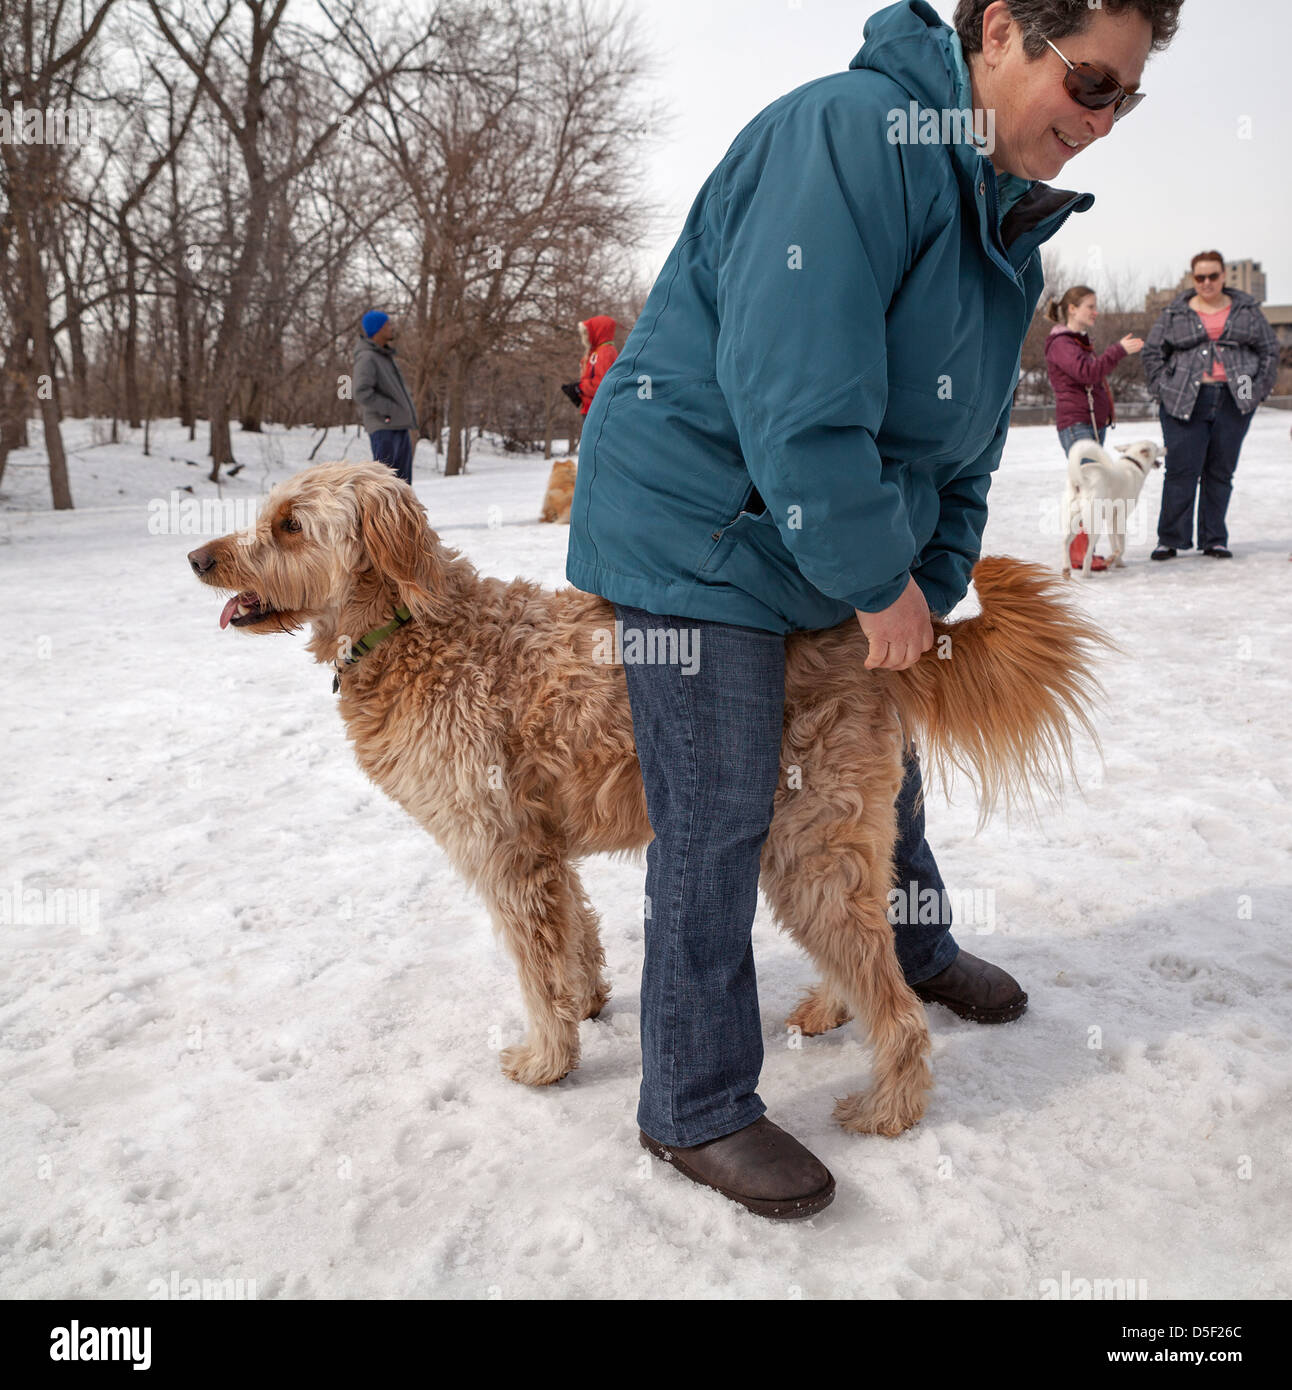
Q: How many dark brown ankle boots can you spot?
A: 2